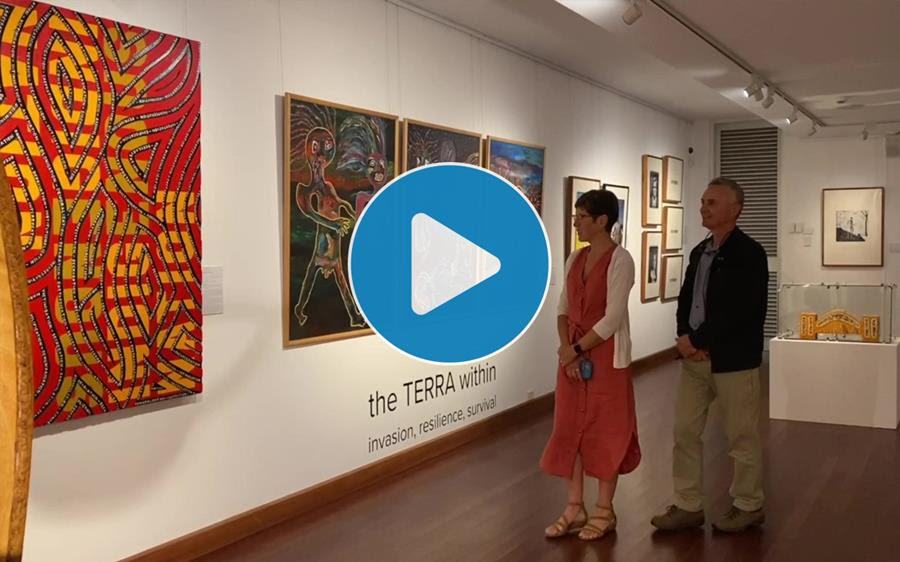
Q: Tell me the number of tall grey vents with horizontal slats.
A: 1